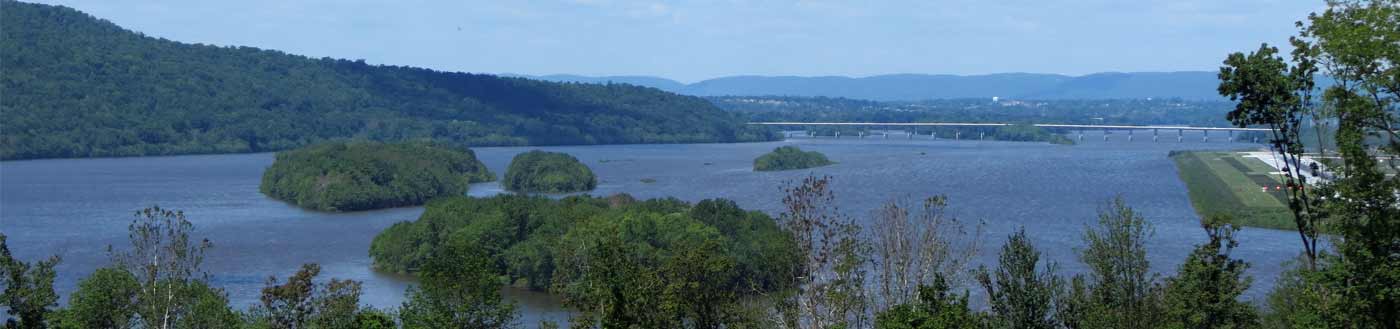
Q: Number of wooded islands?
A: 4